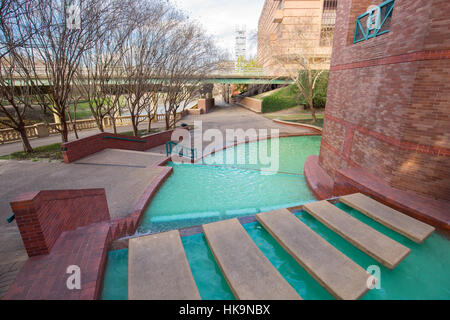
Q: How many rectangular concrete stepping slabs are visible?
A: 5